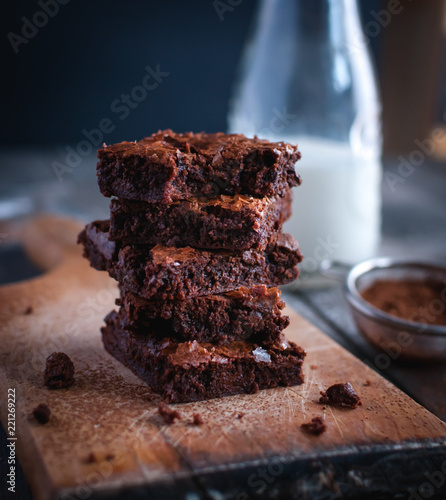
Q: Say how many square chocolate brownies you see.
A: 5